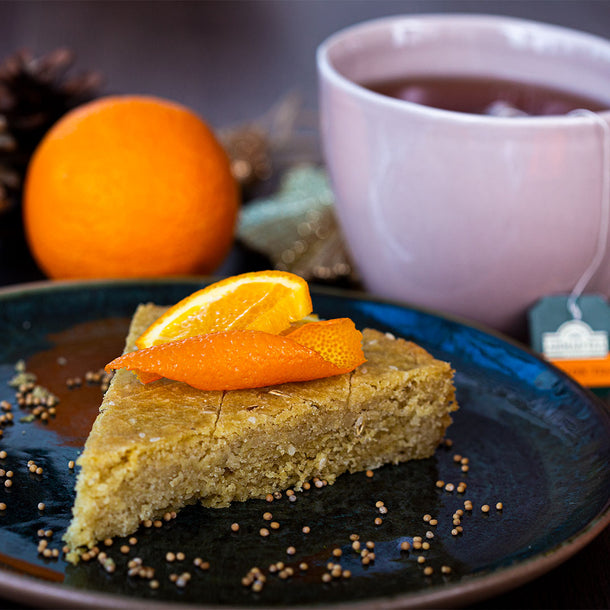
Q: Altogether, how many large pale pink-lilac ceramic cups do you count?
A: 1